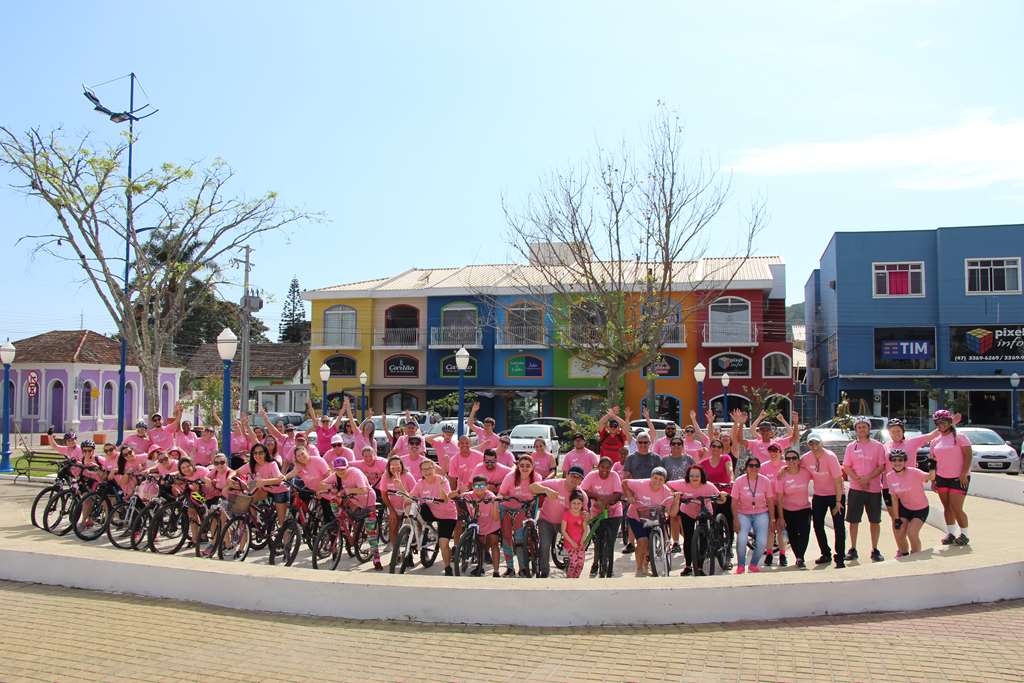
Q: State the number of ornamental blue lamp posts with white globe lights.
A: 8